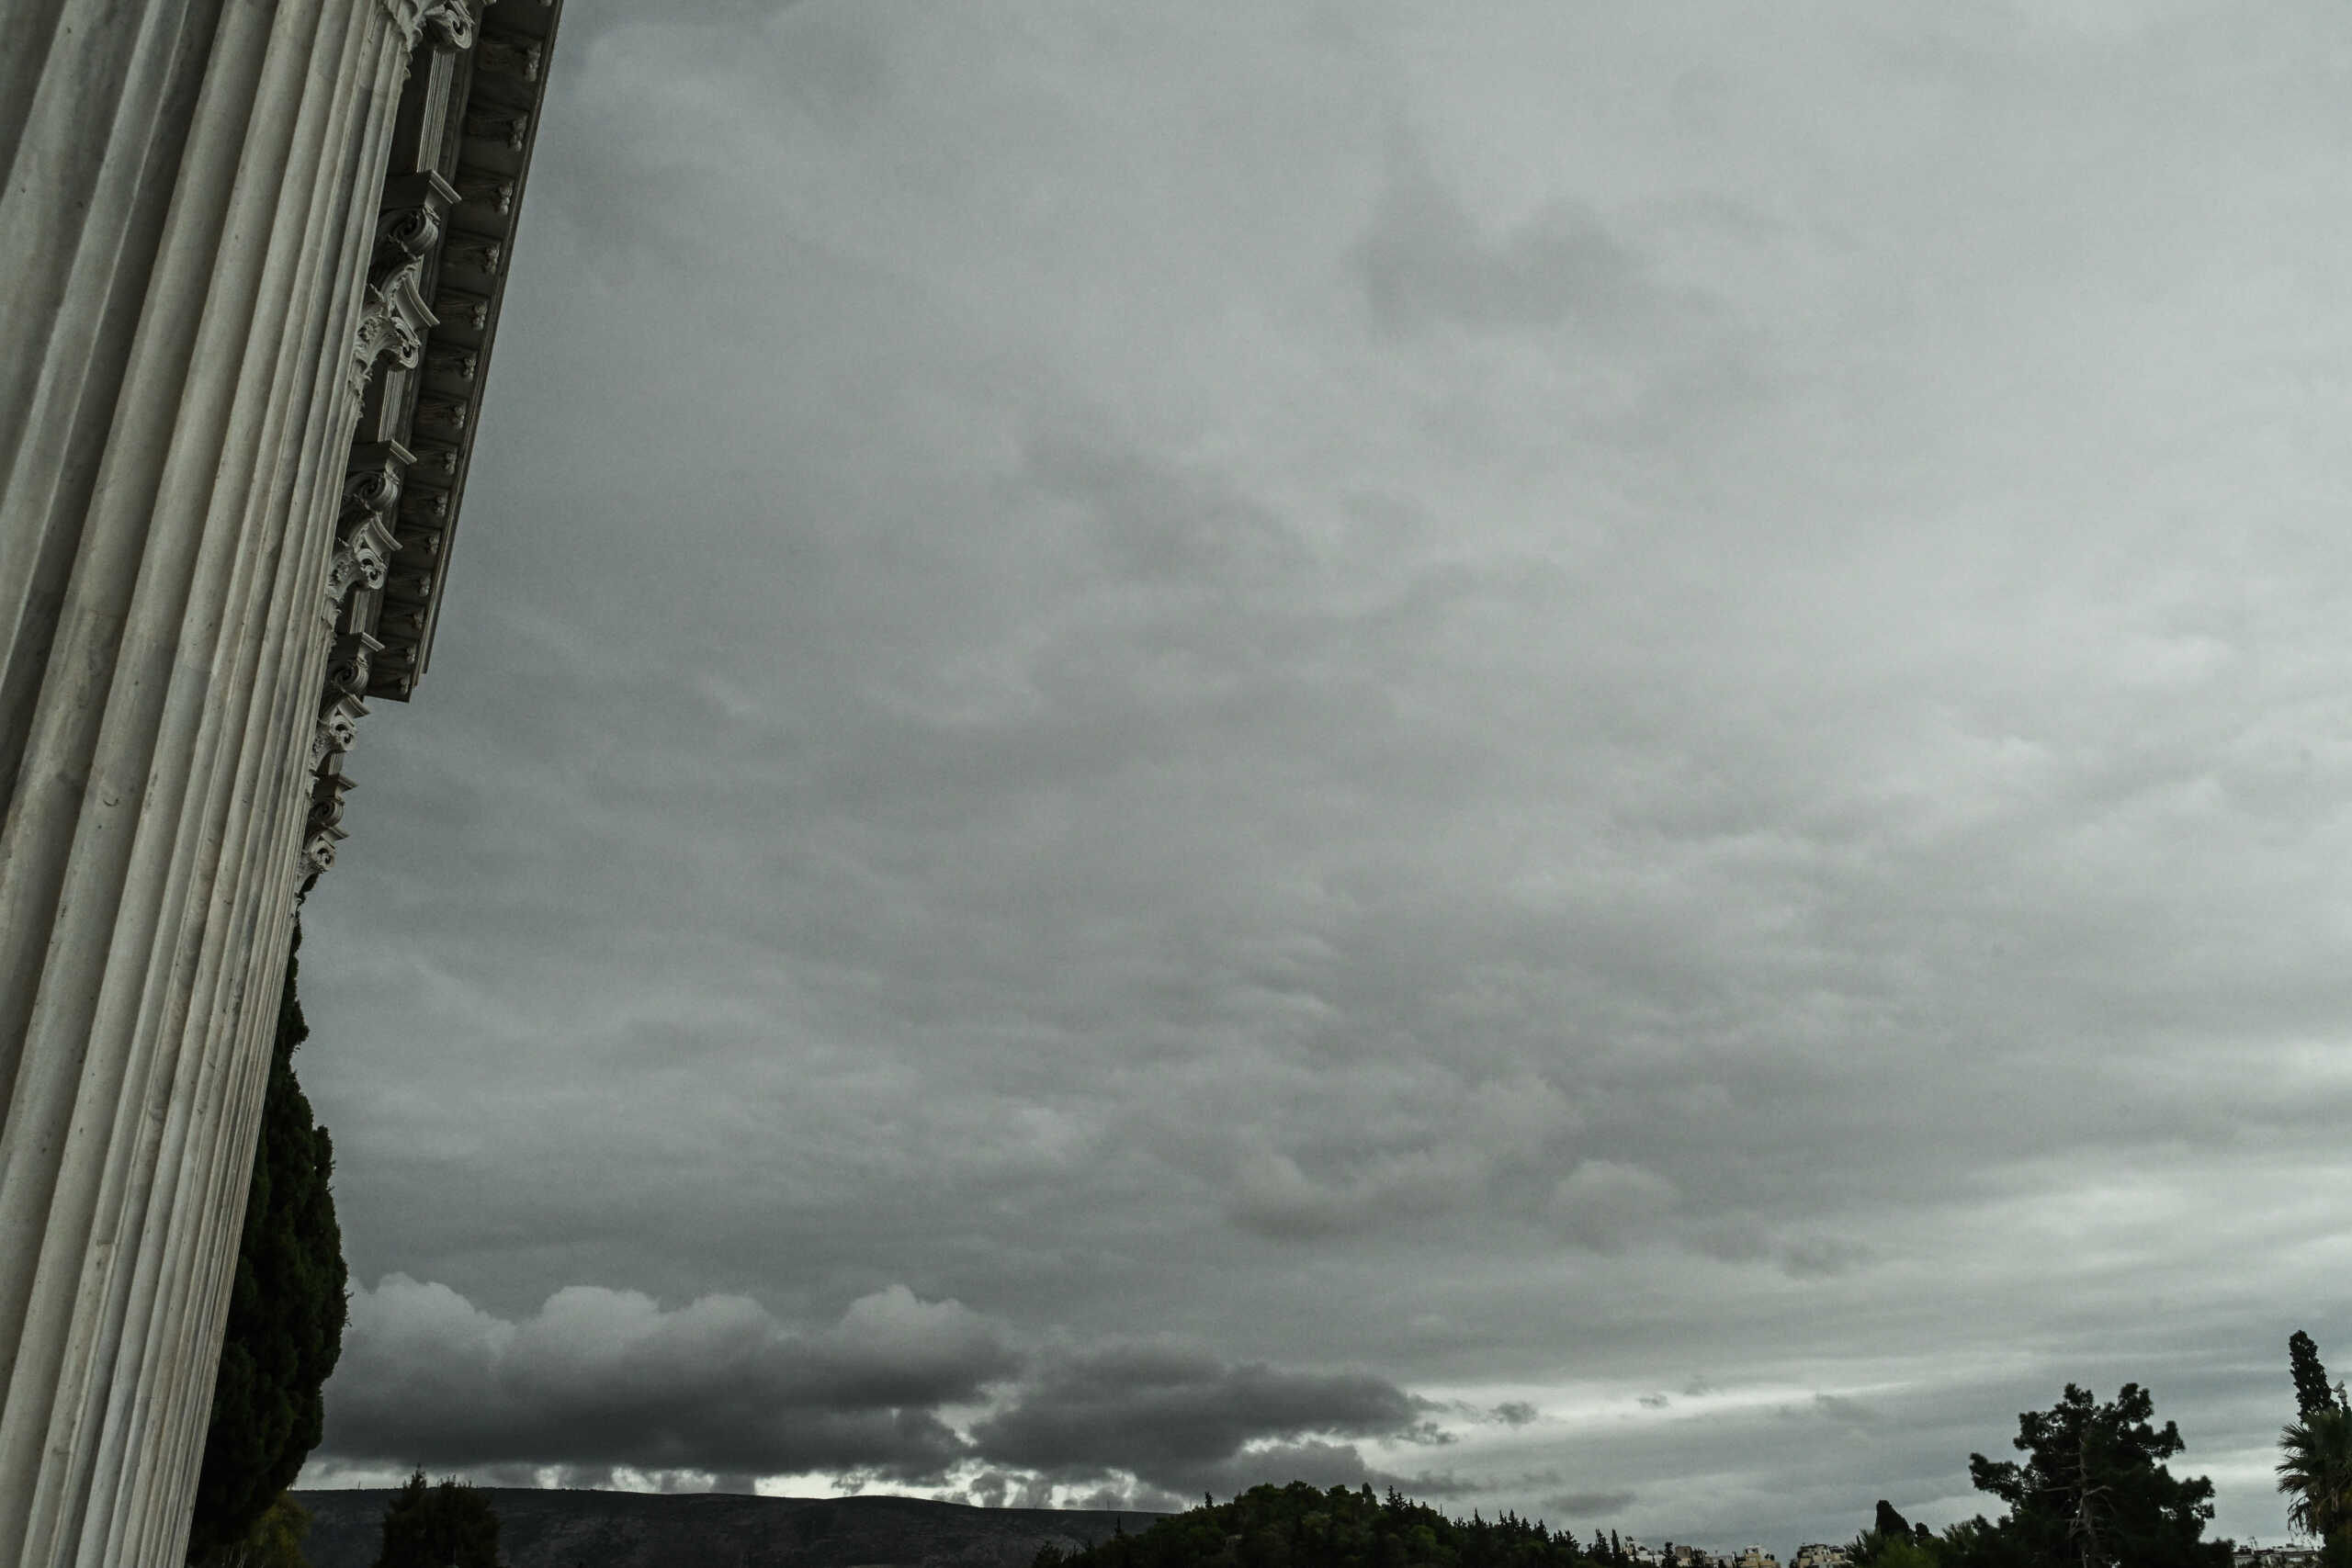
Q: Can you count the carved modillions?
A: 14